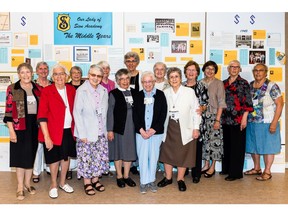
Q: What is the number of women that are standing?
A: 15